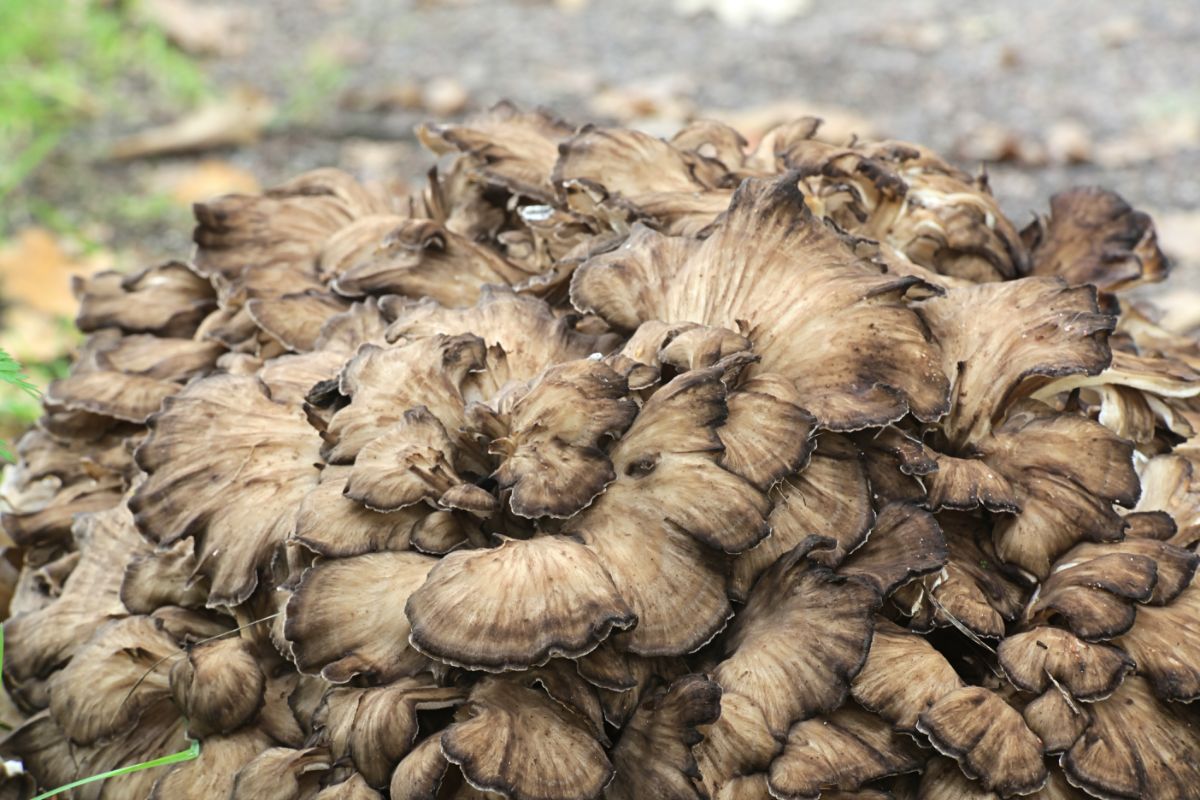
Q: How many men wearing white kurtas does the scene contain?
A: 0